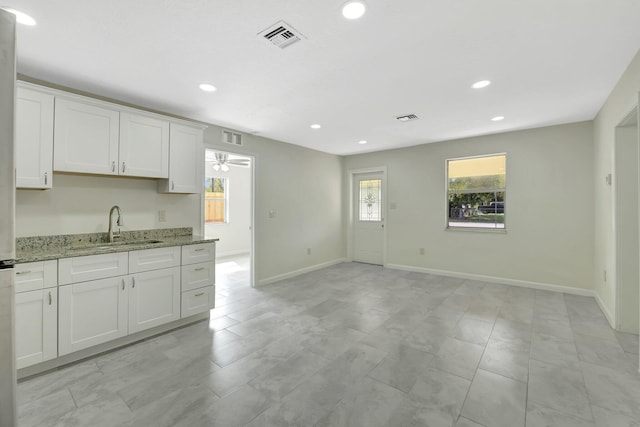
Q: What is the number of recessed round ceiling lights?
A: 7